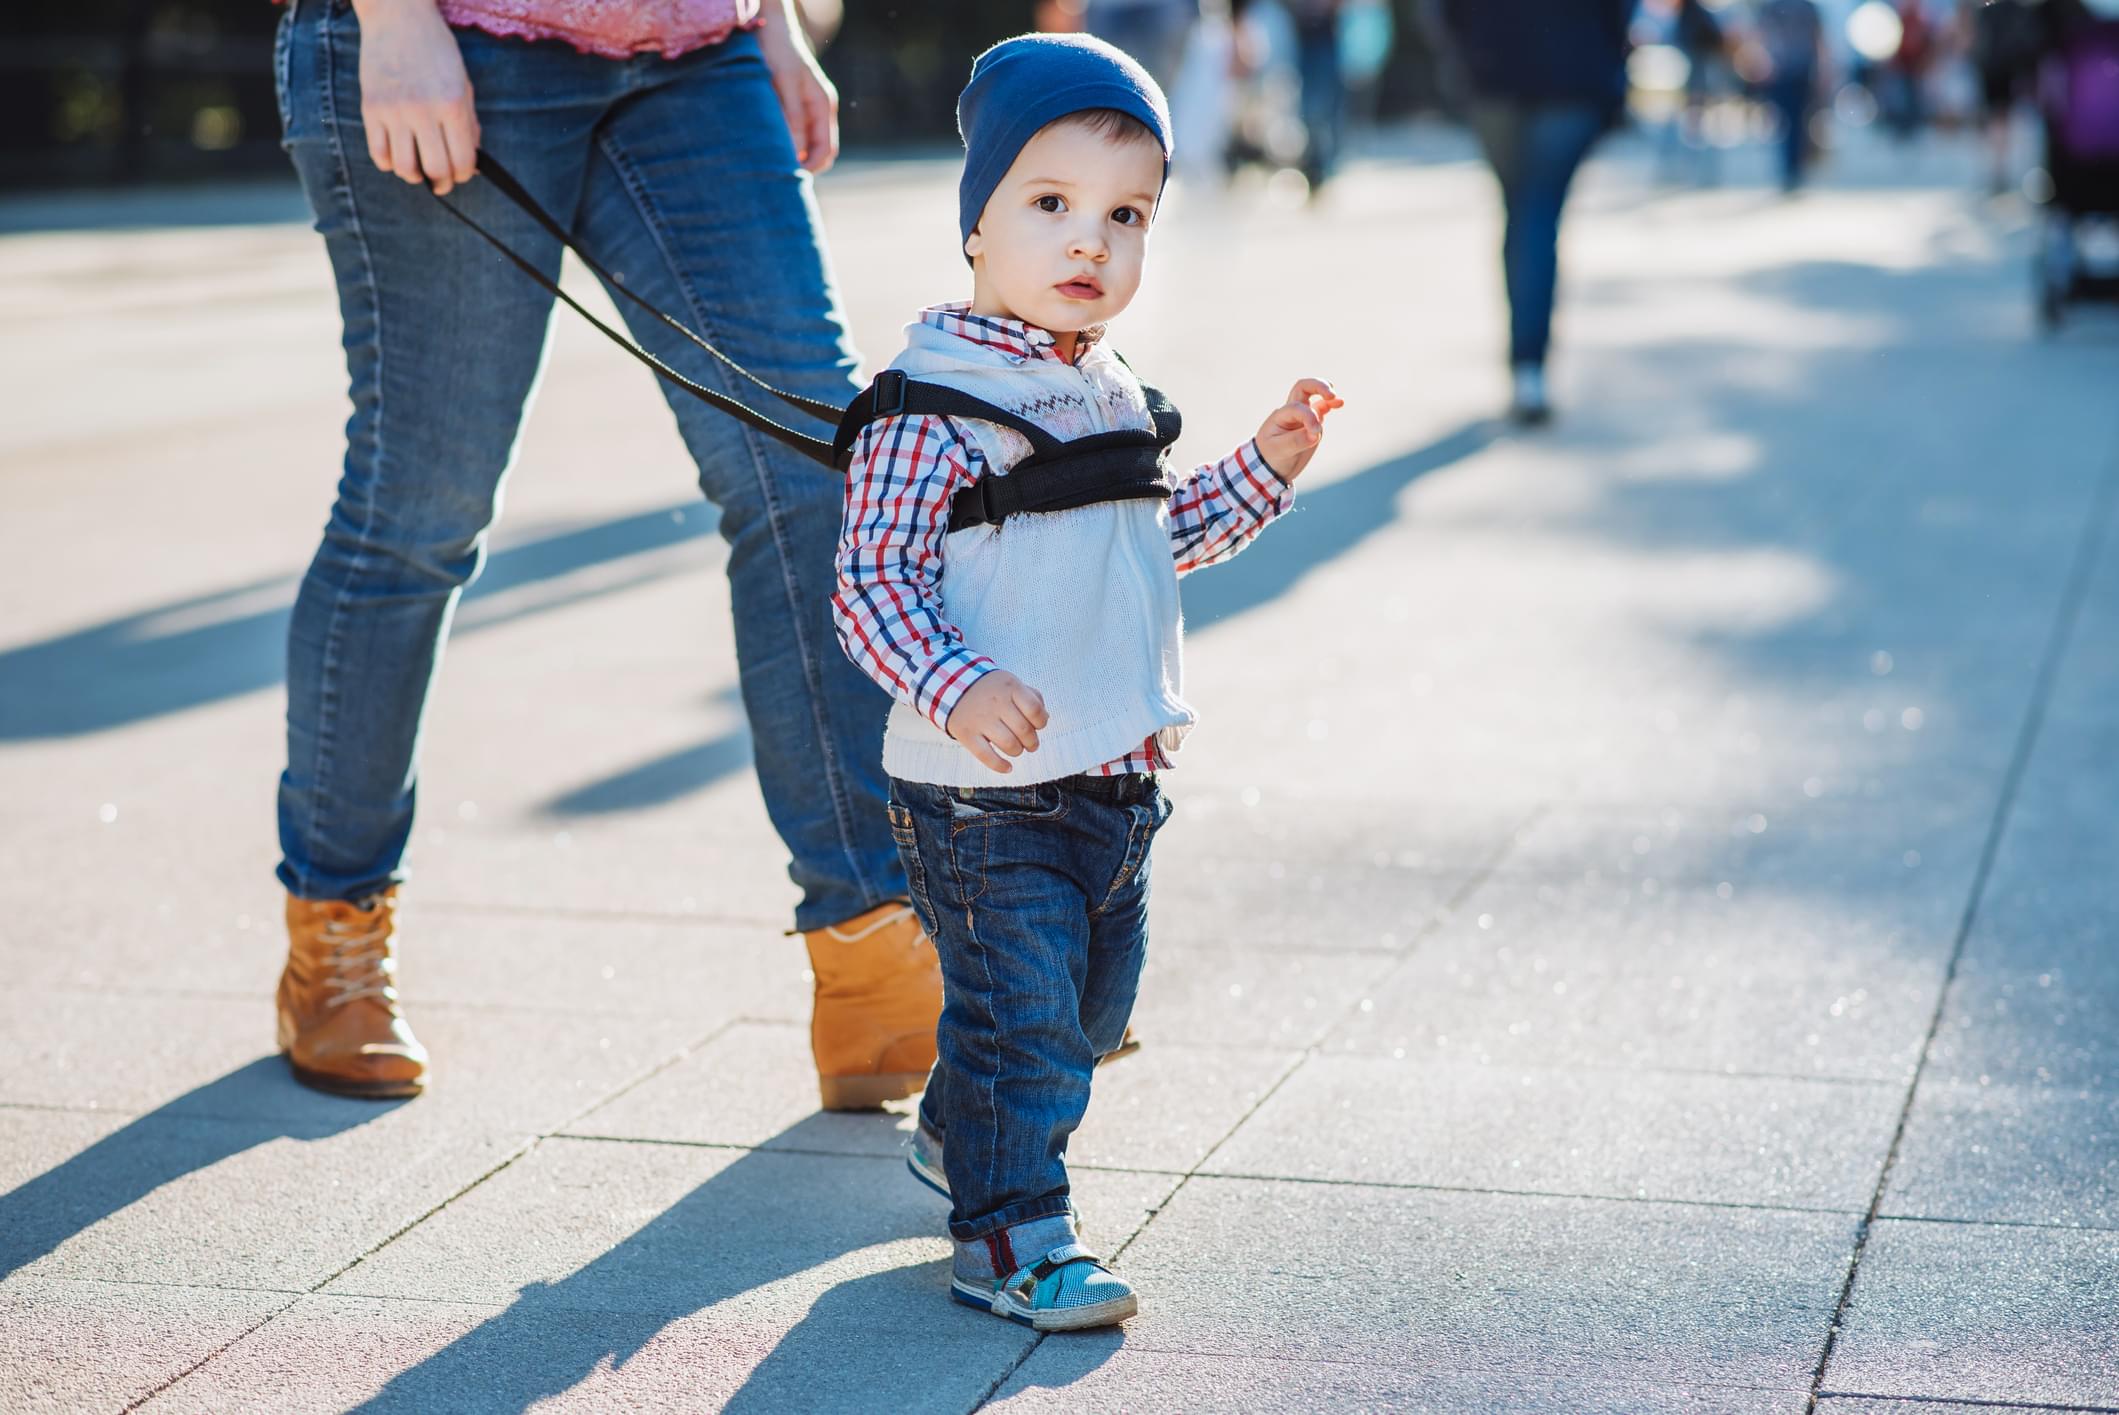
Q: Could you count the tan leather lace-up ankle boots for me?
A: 2